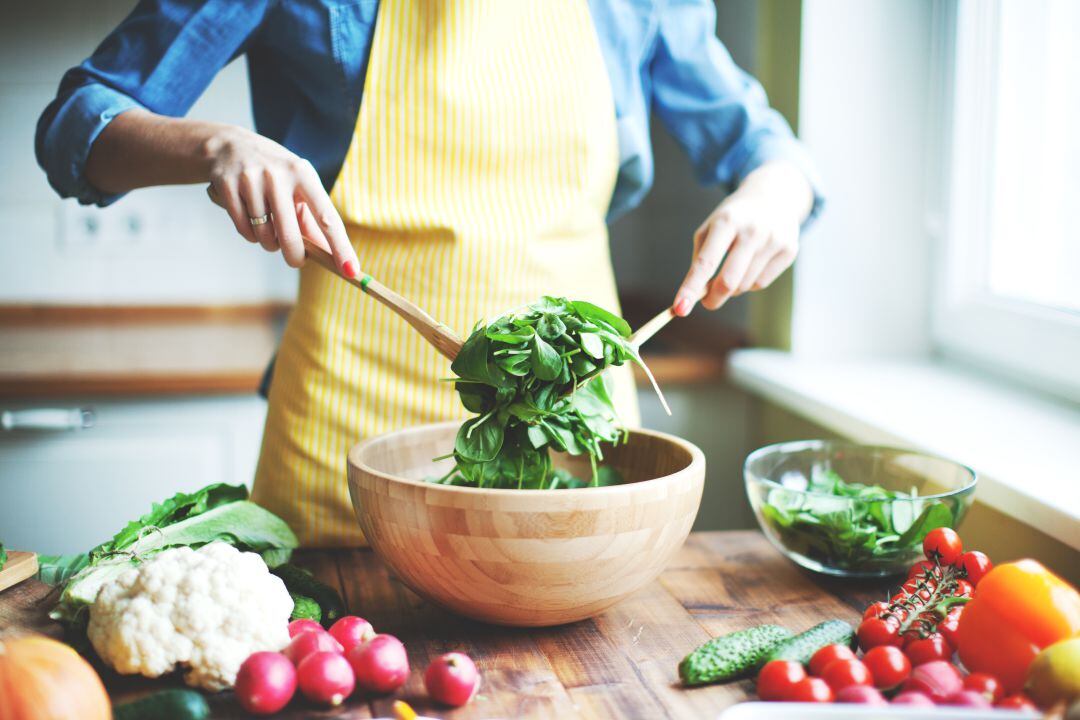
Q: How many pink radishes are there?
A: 7